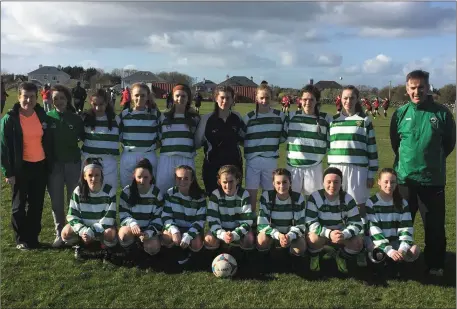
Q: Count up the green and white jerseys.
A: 13